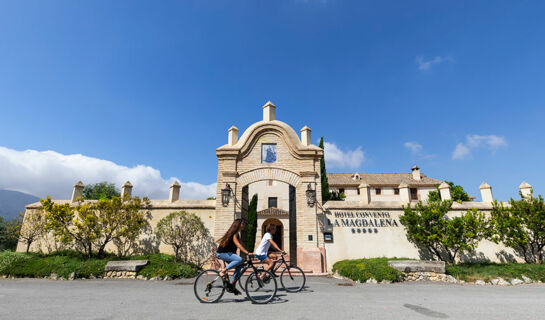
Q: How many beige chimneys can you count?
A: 12